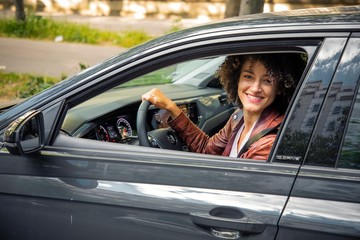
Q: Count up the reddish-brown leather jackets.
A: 1